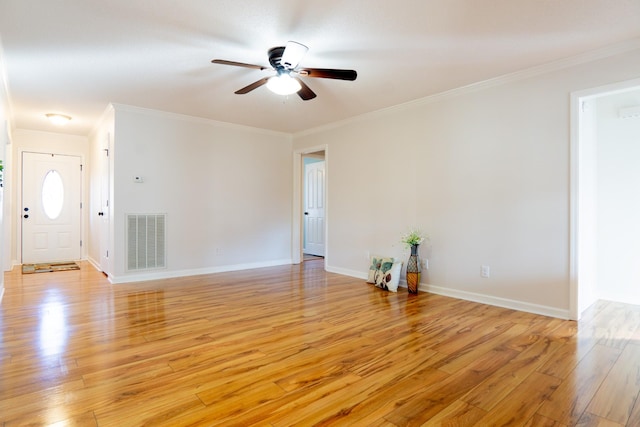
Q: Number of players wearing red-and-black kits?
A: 0